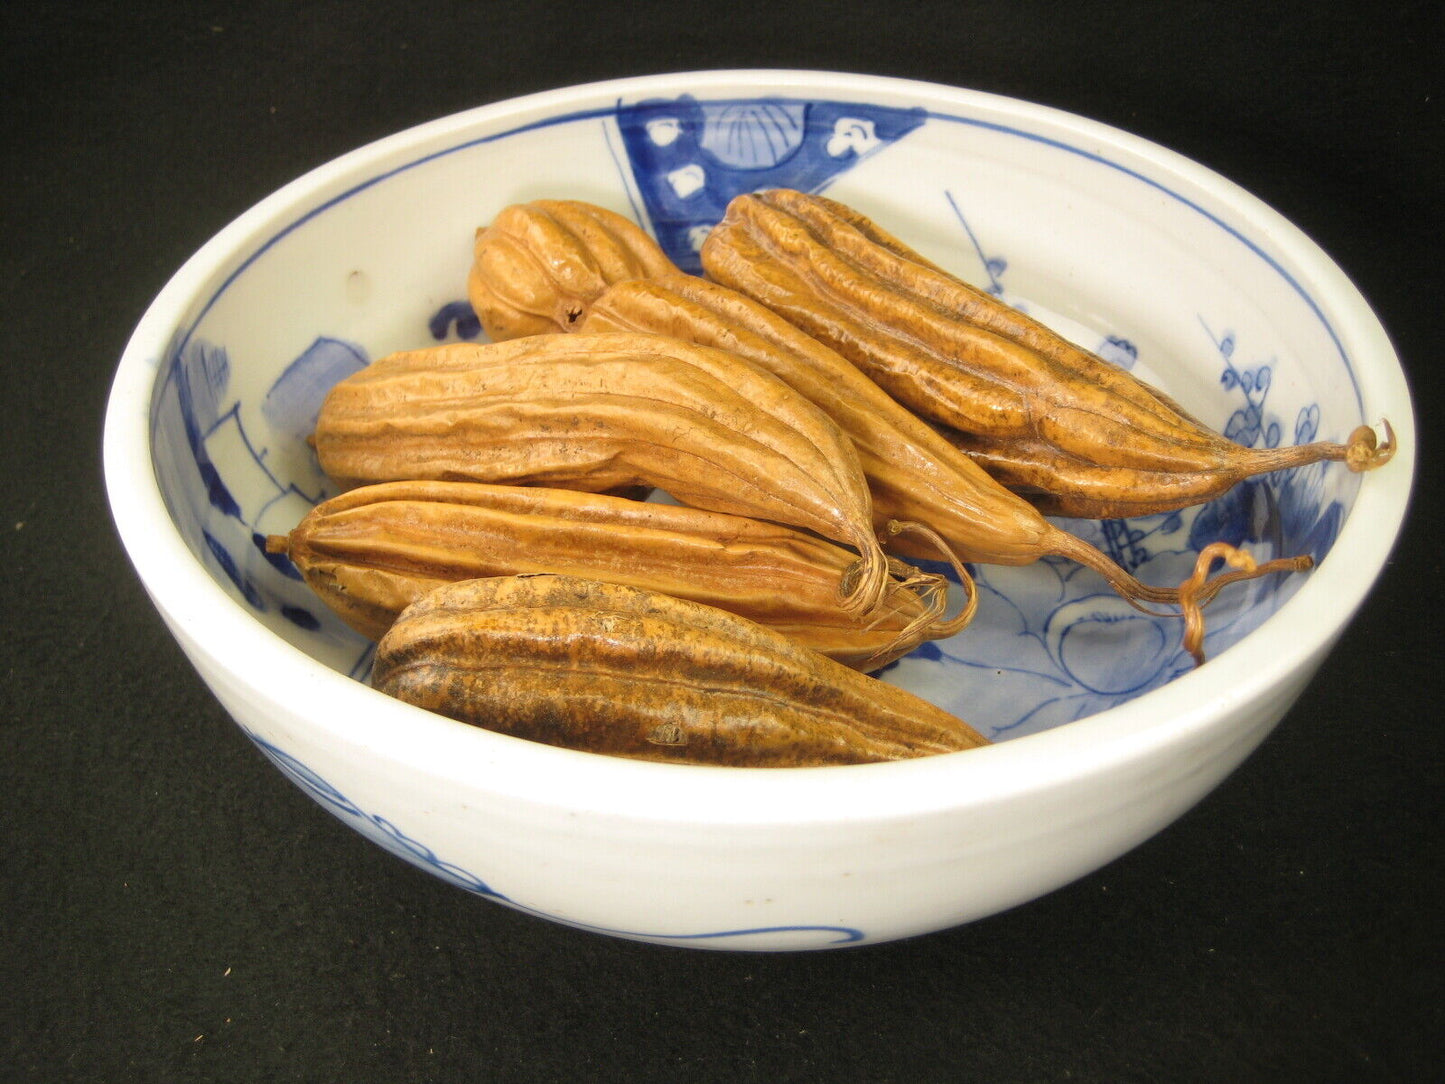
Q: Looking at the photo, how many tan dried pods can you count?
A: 5